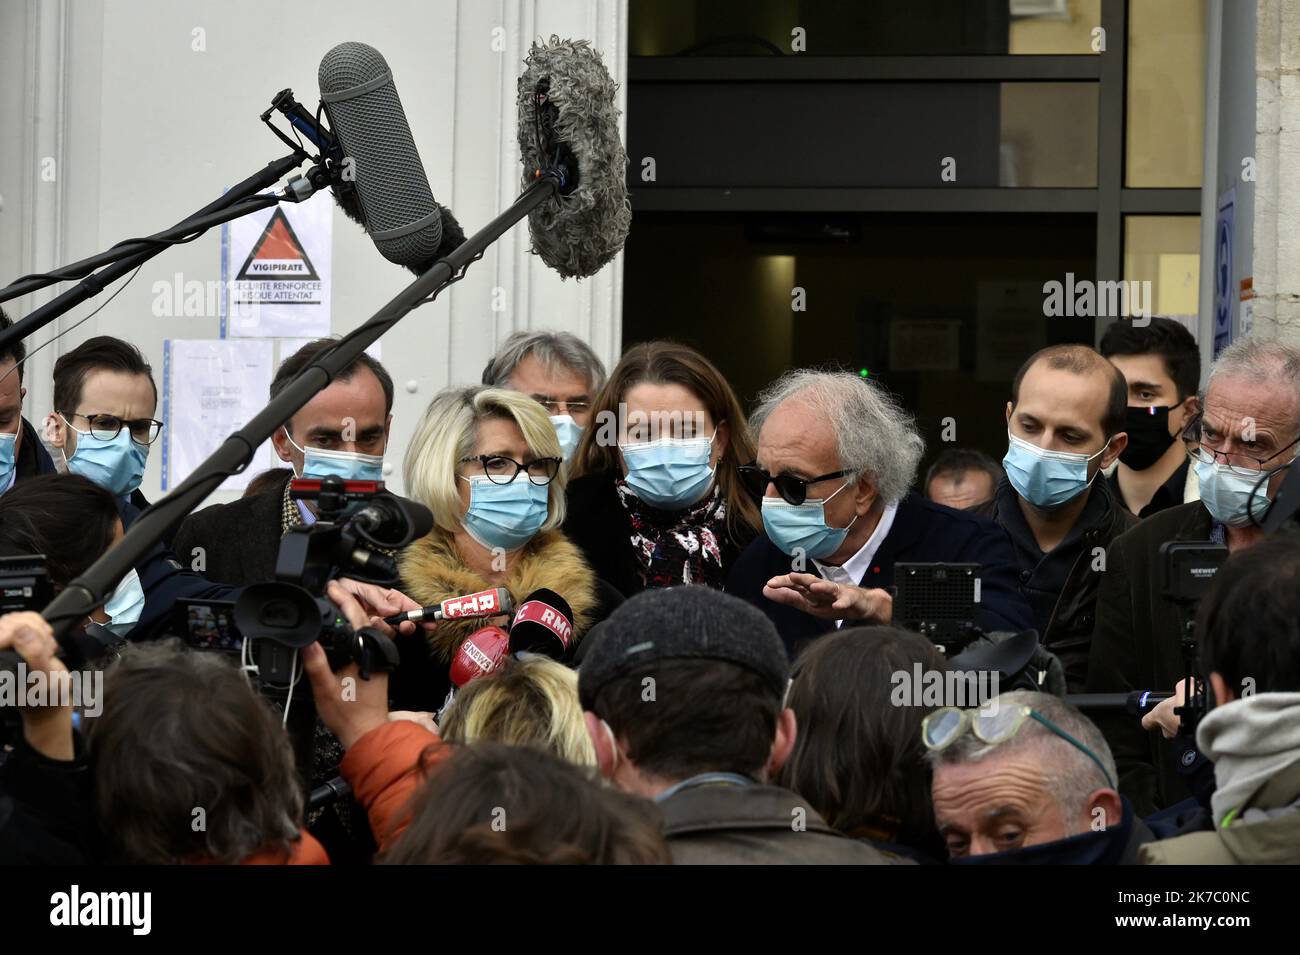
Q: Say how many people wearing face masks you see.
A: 11